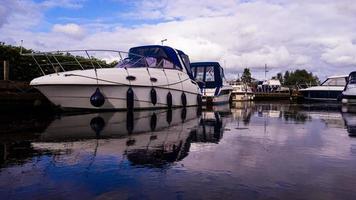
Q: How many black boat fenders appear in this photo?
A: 6